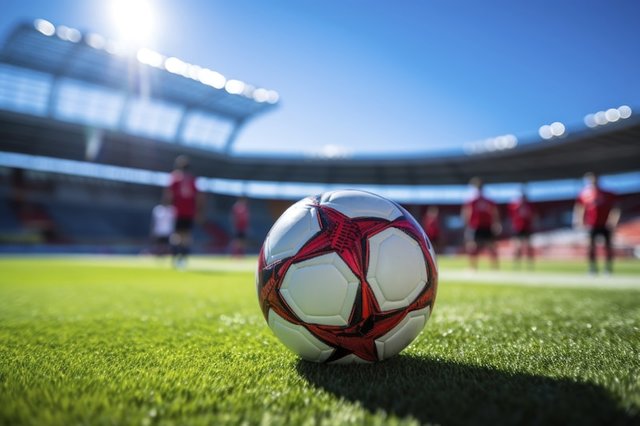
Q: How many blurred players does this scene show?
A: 7